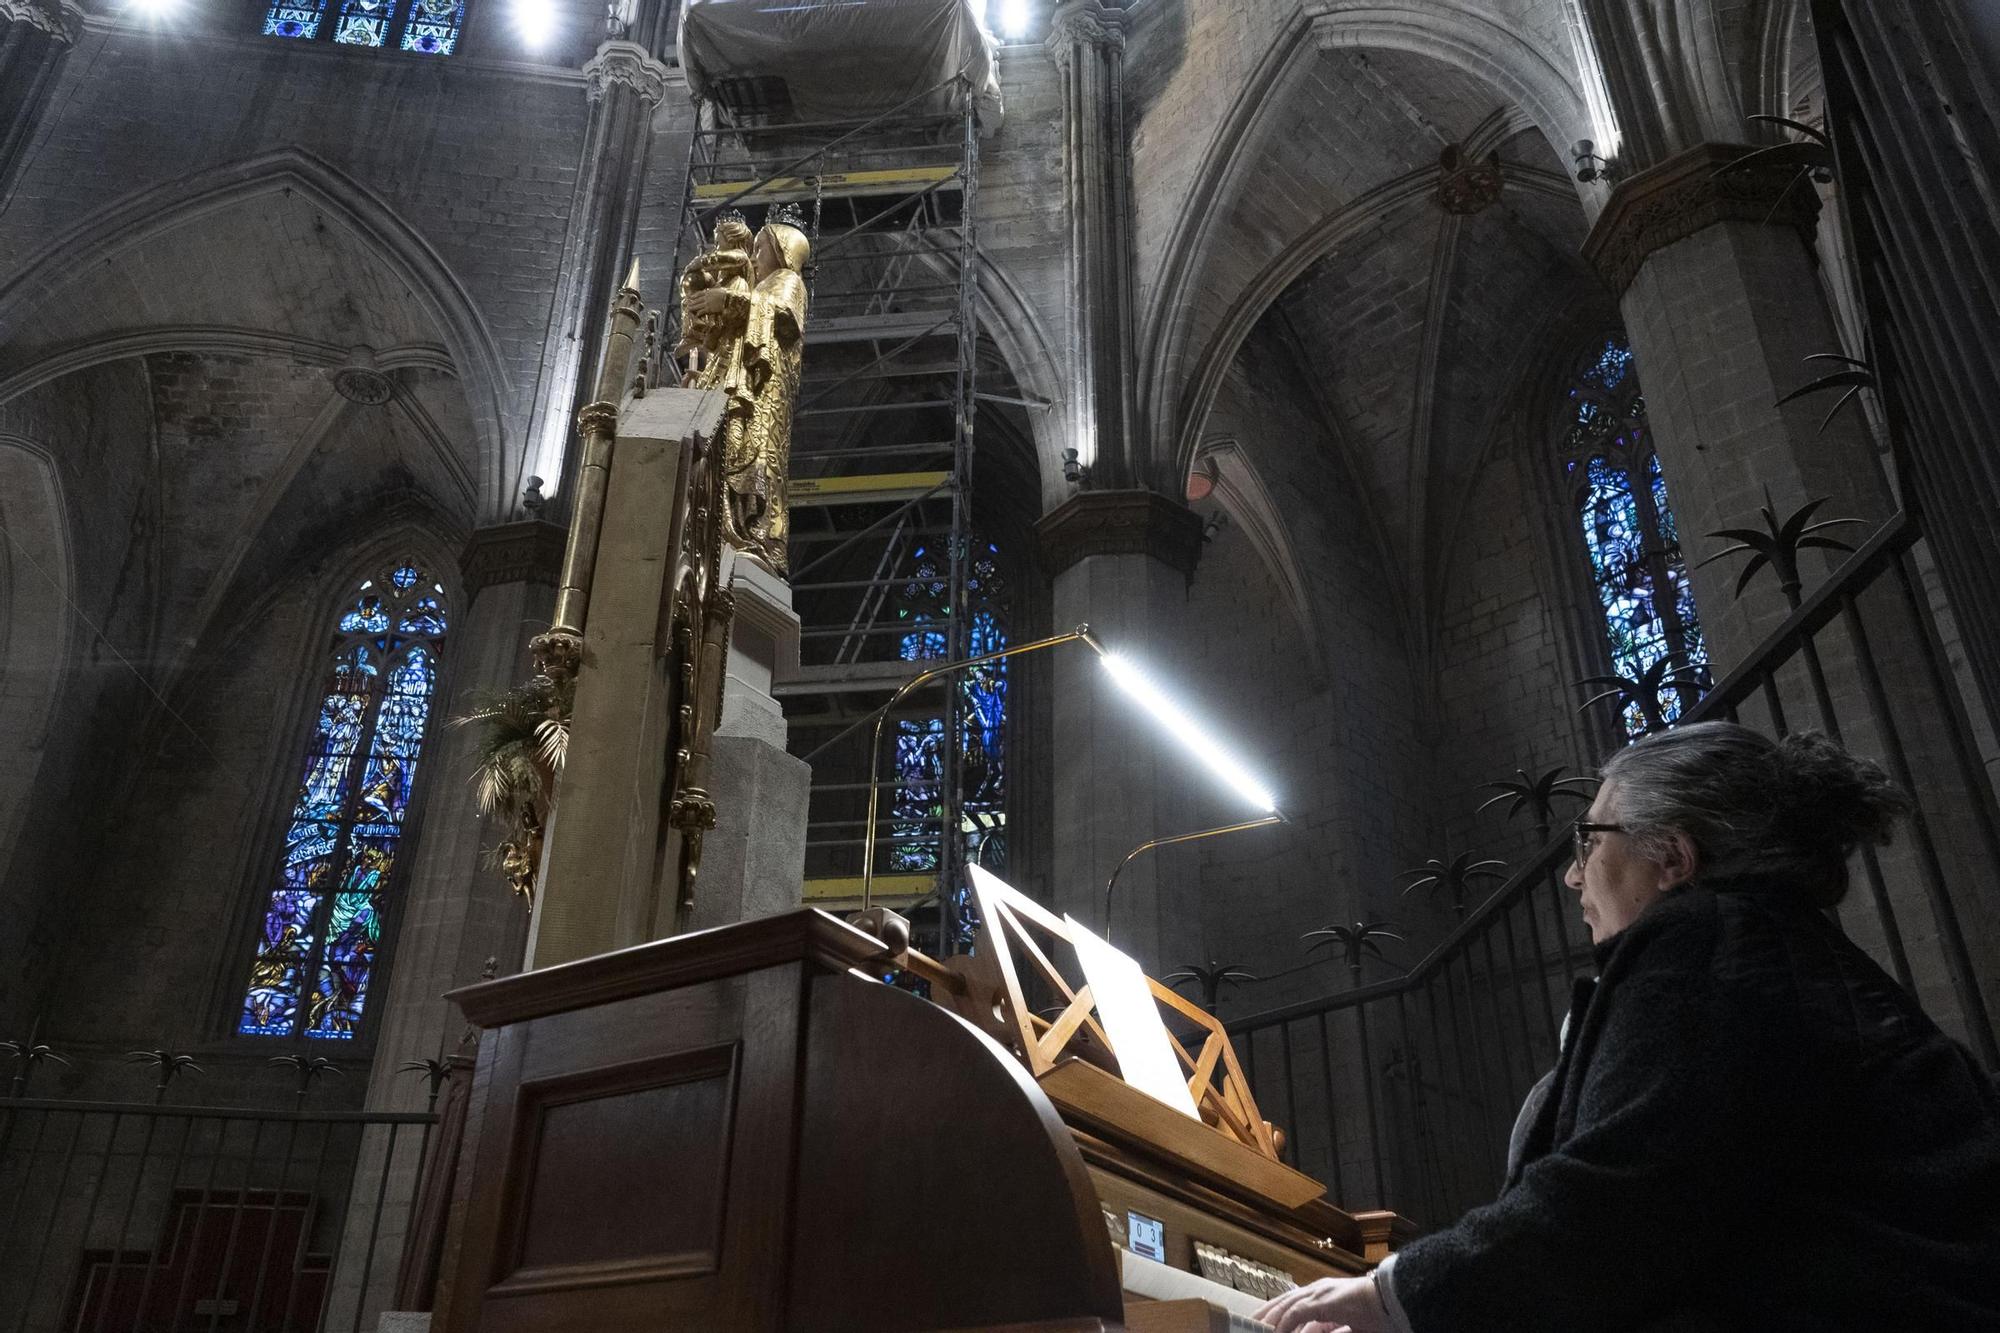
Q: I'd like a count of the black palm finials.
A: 12